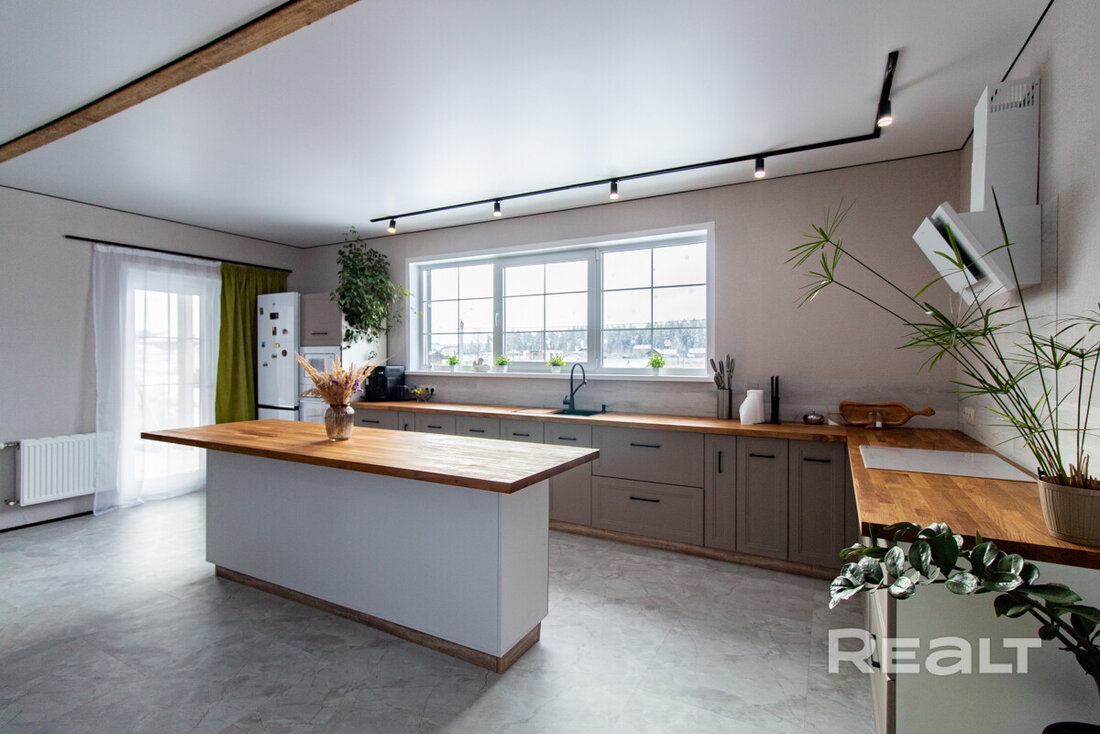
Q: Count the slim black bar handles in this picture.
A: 13